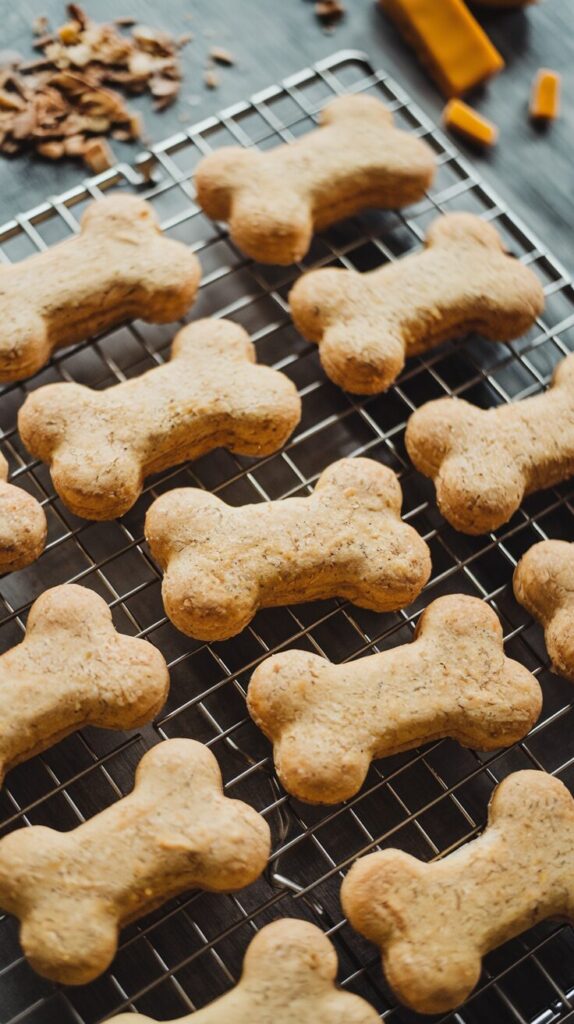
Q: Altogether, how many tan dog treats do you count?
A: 13